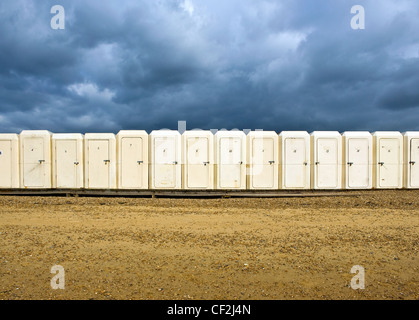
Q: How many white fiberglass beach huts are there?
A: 14